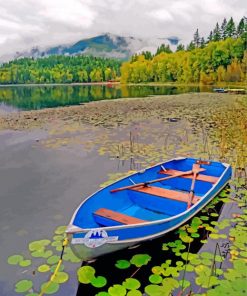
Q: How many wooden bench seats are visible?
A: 3